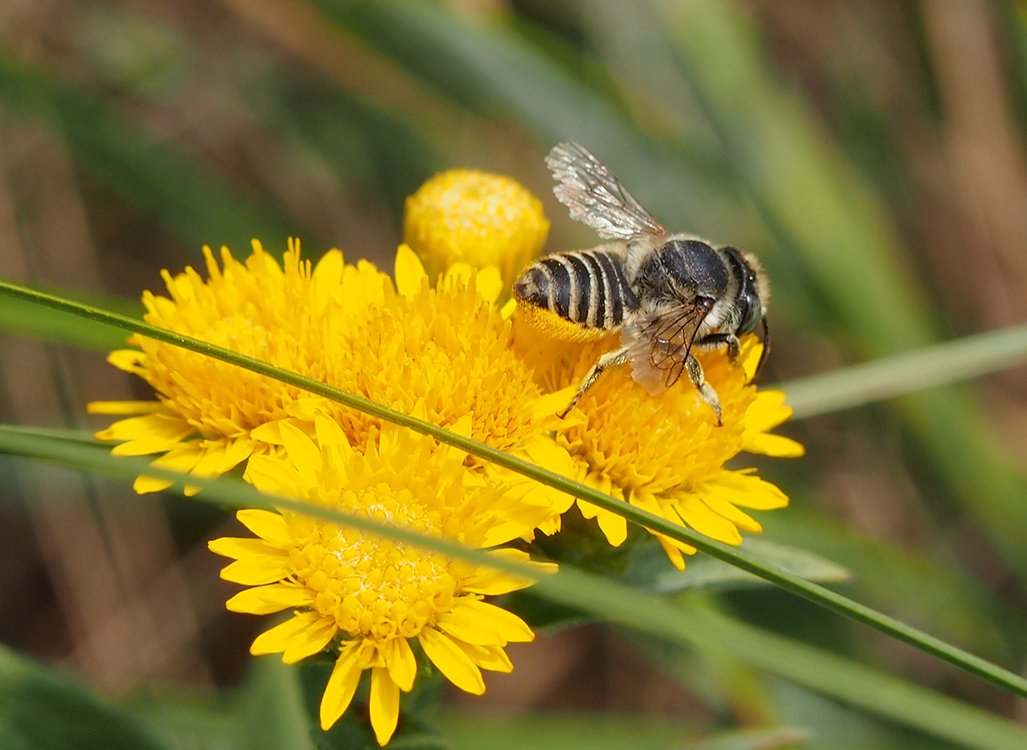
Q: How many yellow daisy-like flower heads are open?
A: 4